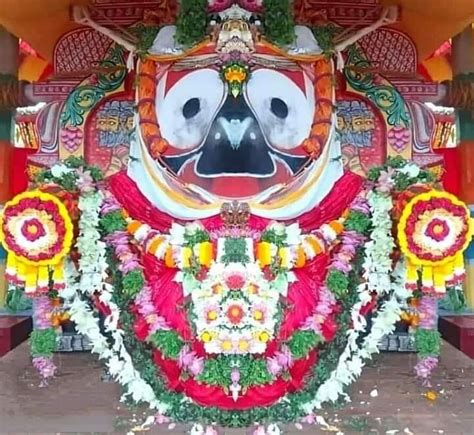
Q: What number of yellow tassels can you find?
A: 10